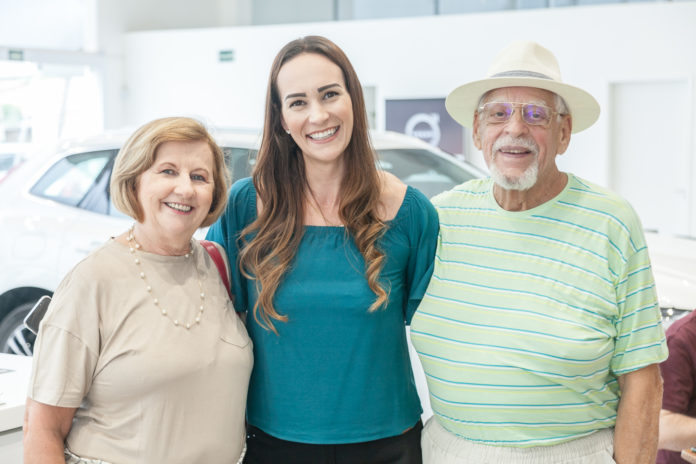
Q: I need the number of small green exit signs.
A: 2